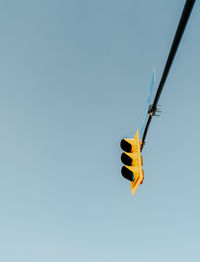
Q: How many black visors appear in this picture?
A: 3